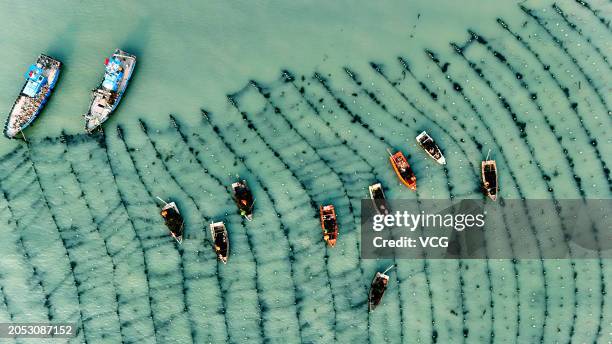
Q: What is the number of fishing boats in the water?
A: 11